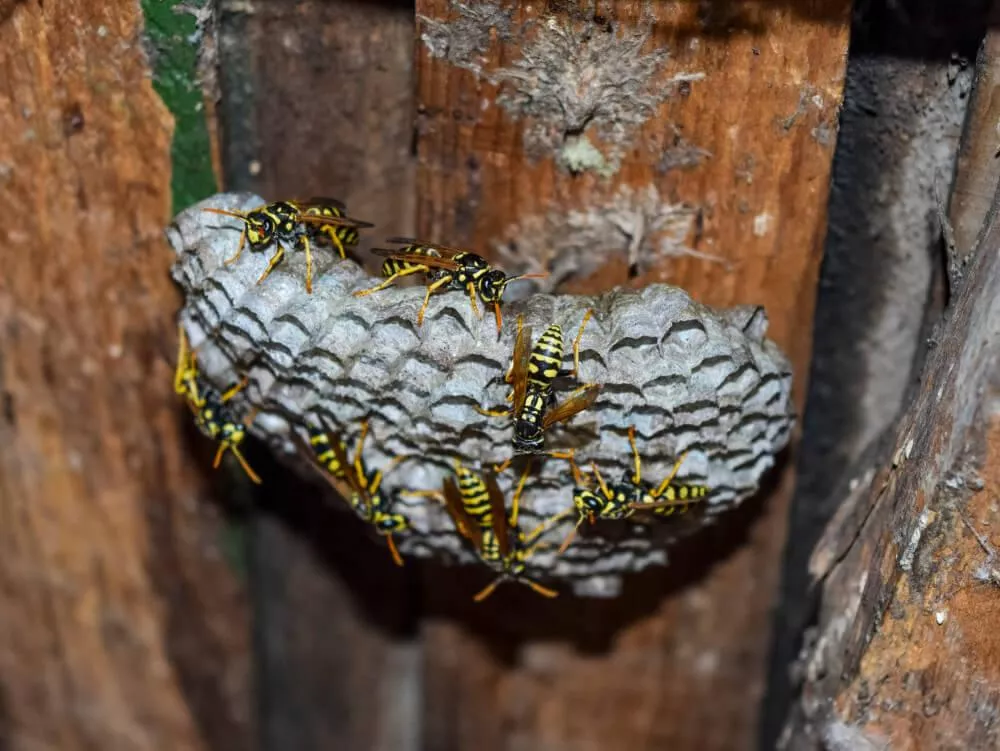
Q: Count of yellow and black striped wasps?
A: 7